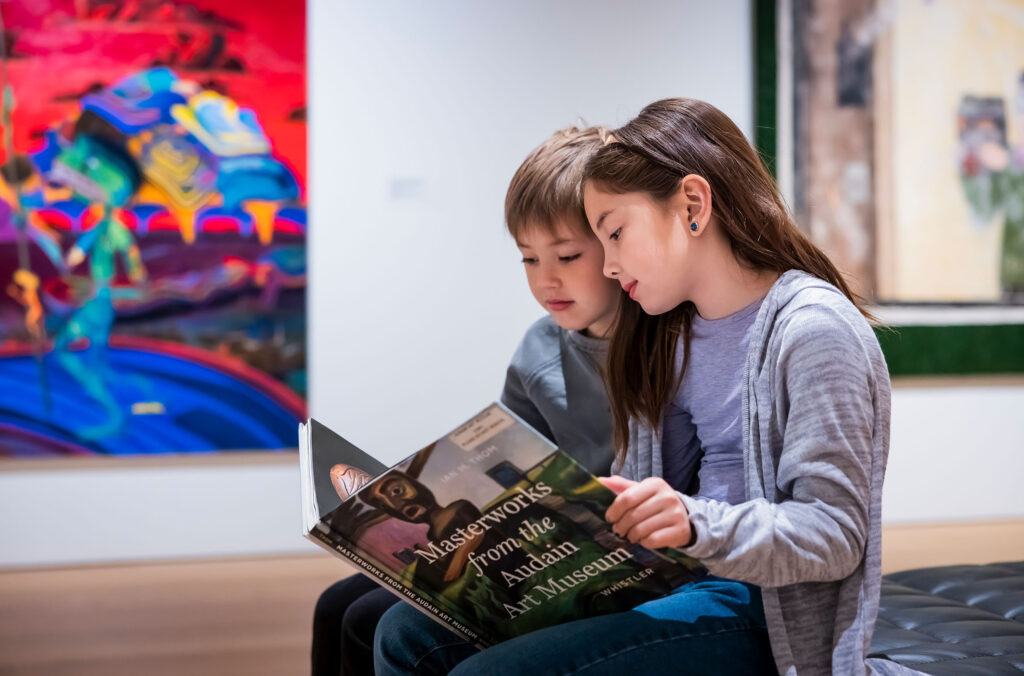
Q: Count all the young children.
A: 2